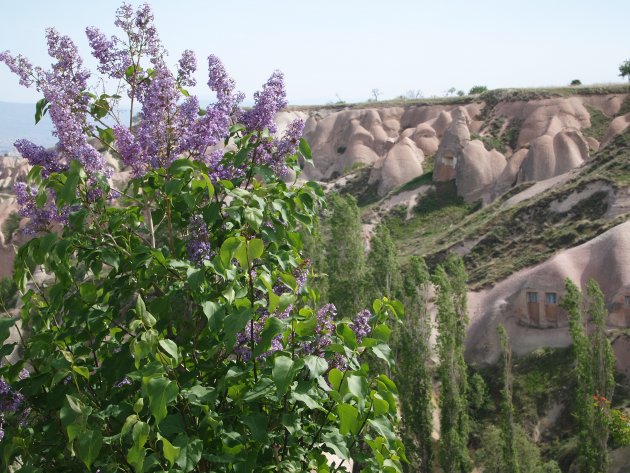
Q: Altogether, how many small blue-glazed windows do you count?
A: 2